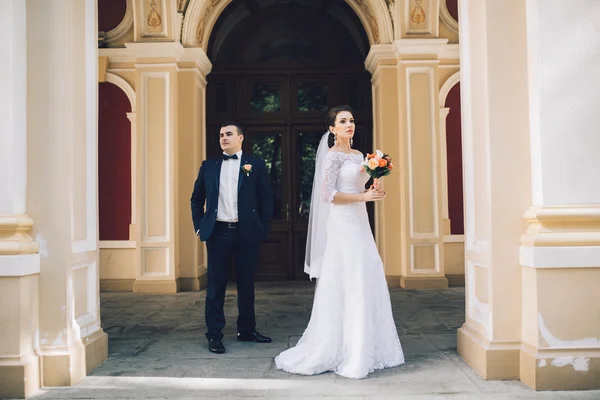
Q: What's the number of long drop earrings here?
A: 2